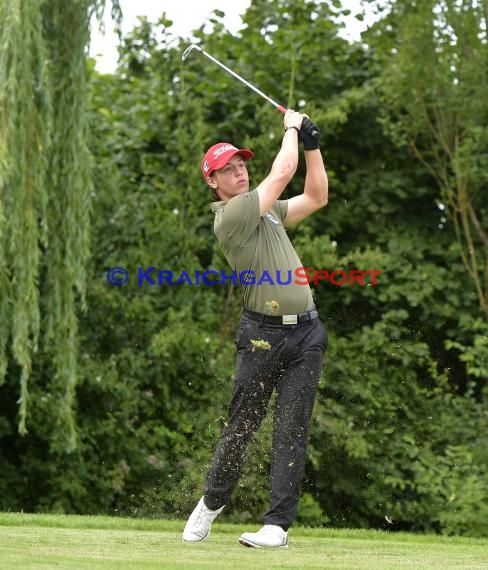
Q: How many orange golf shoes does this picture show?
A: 0